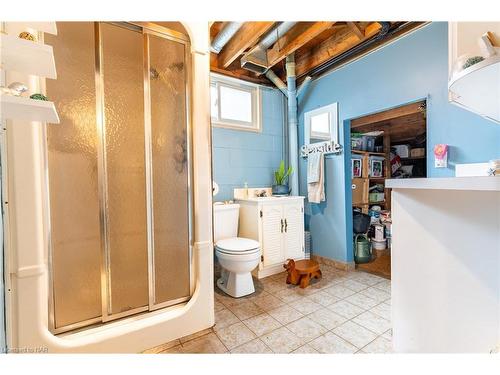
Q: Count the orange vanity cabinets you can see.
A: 0